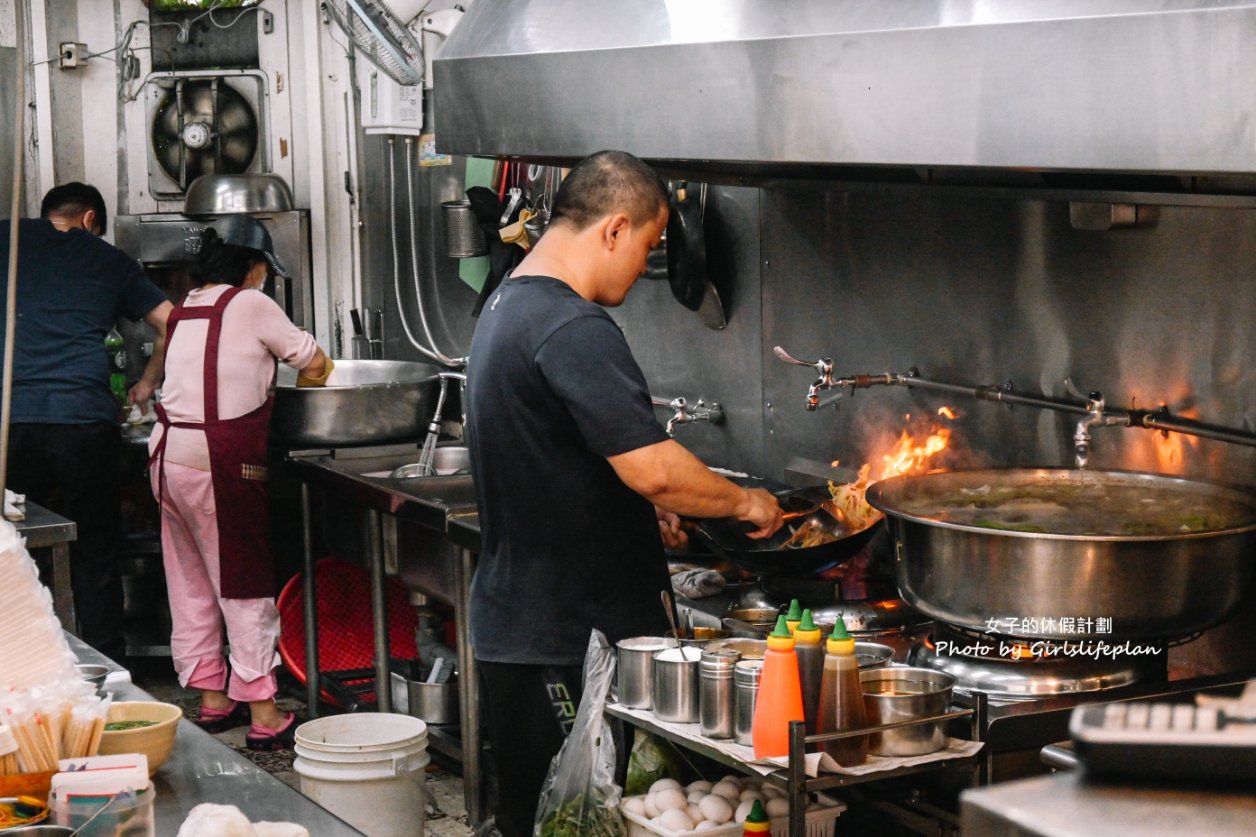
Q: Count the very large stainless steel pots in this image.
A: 2